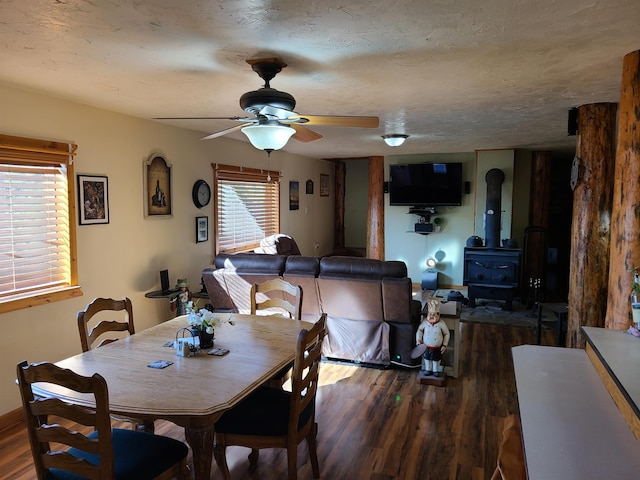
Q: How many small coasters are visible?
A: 3